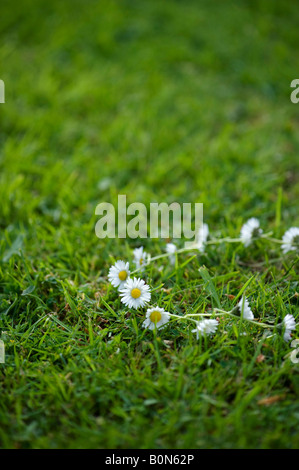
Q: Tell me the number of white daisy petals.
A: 11